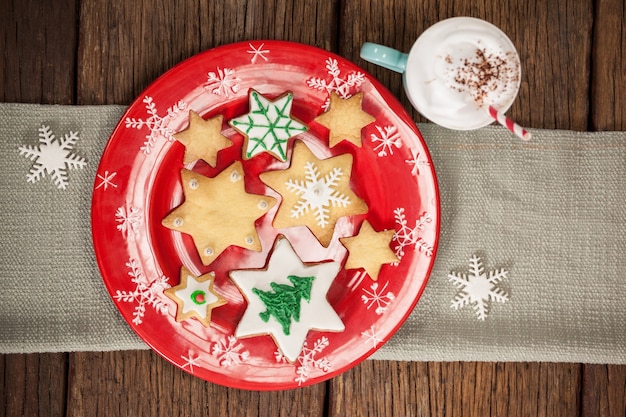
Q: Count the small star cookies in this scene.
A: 4